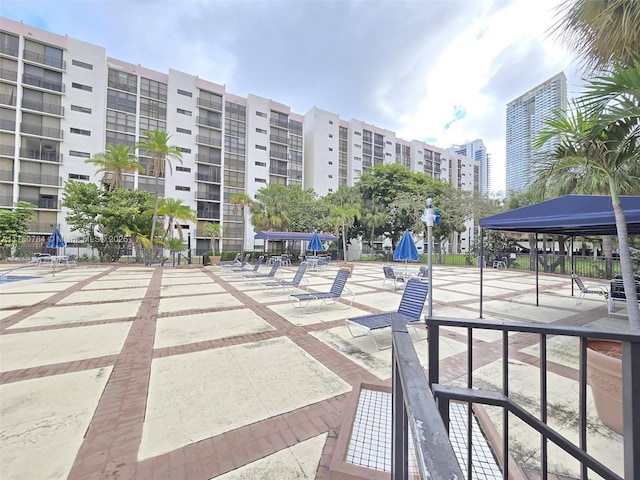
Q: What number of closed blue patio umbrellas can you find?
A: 3